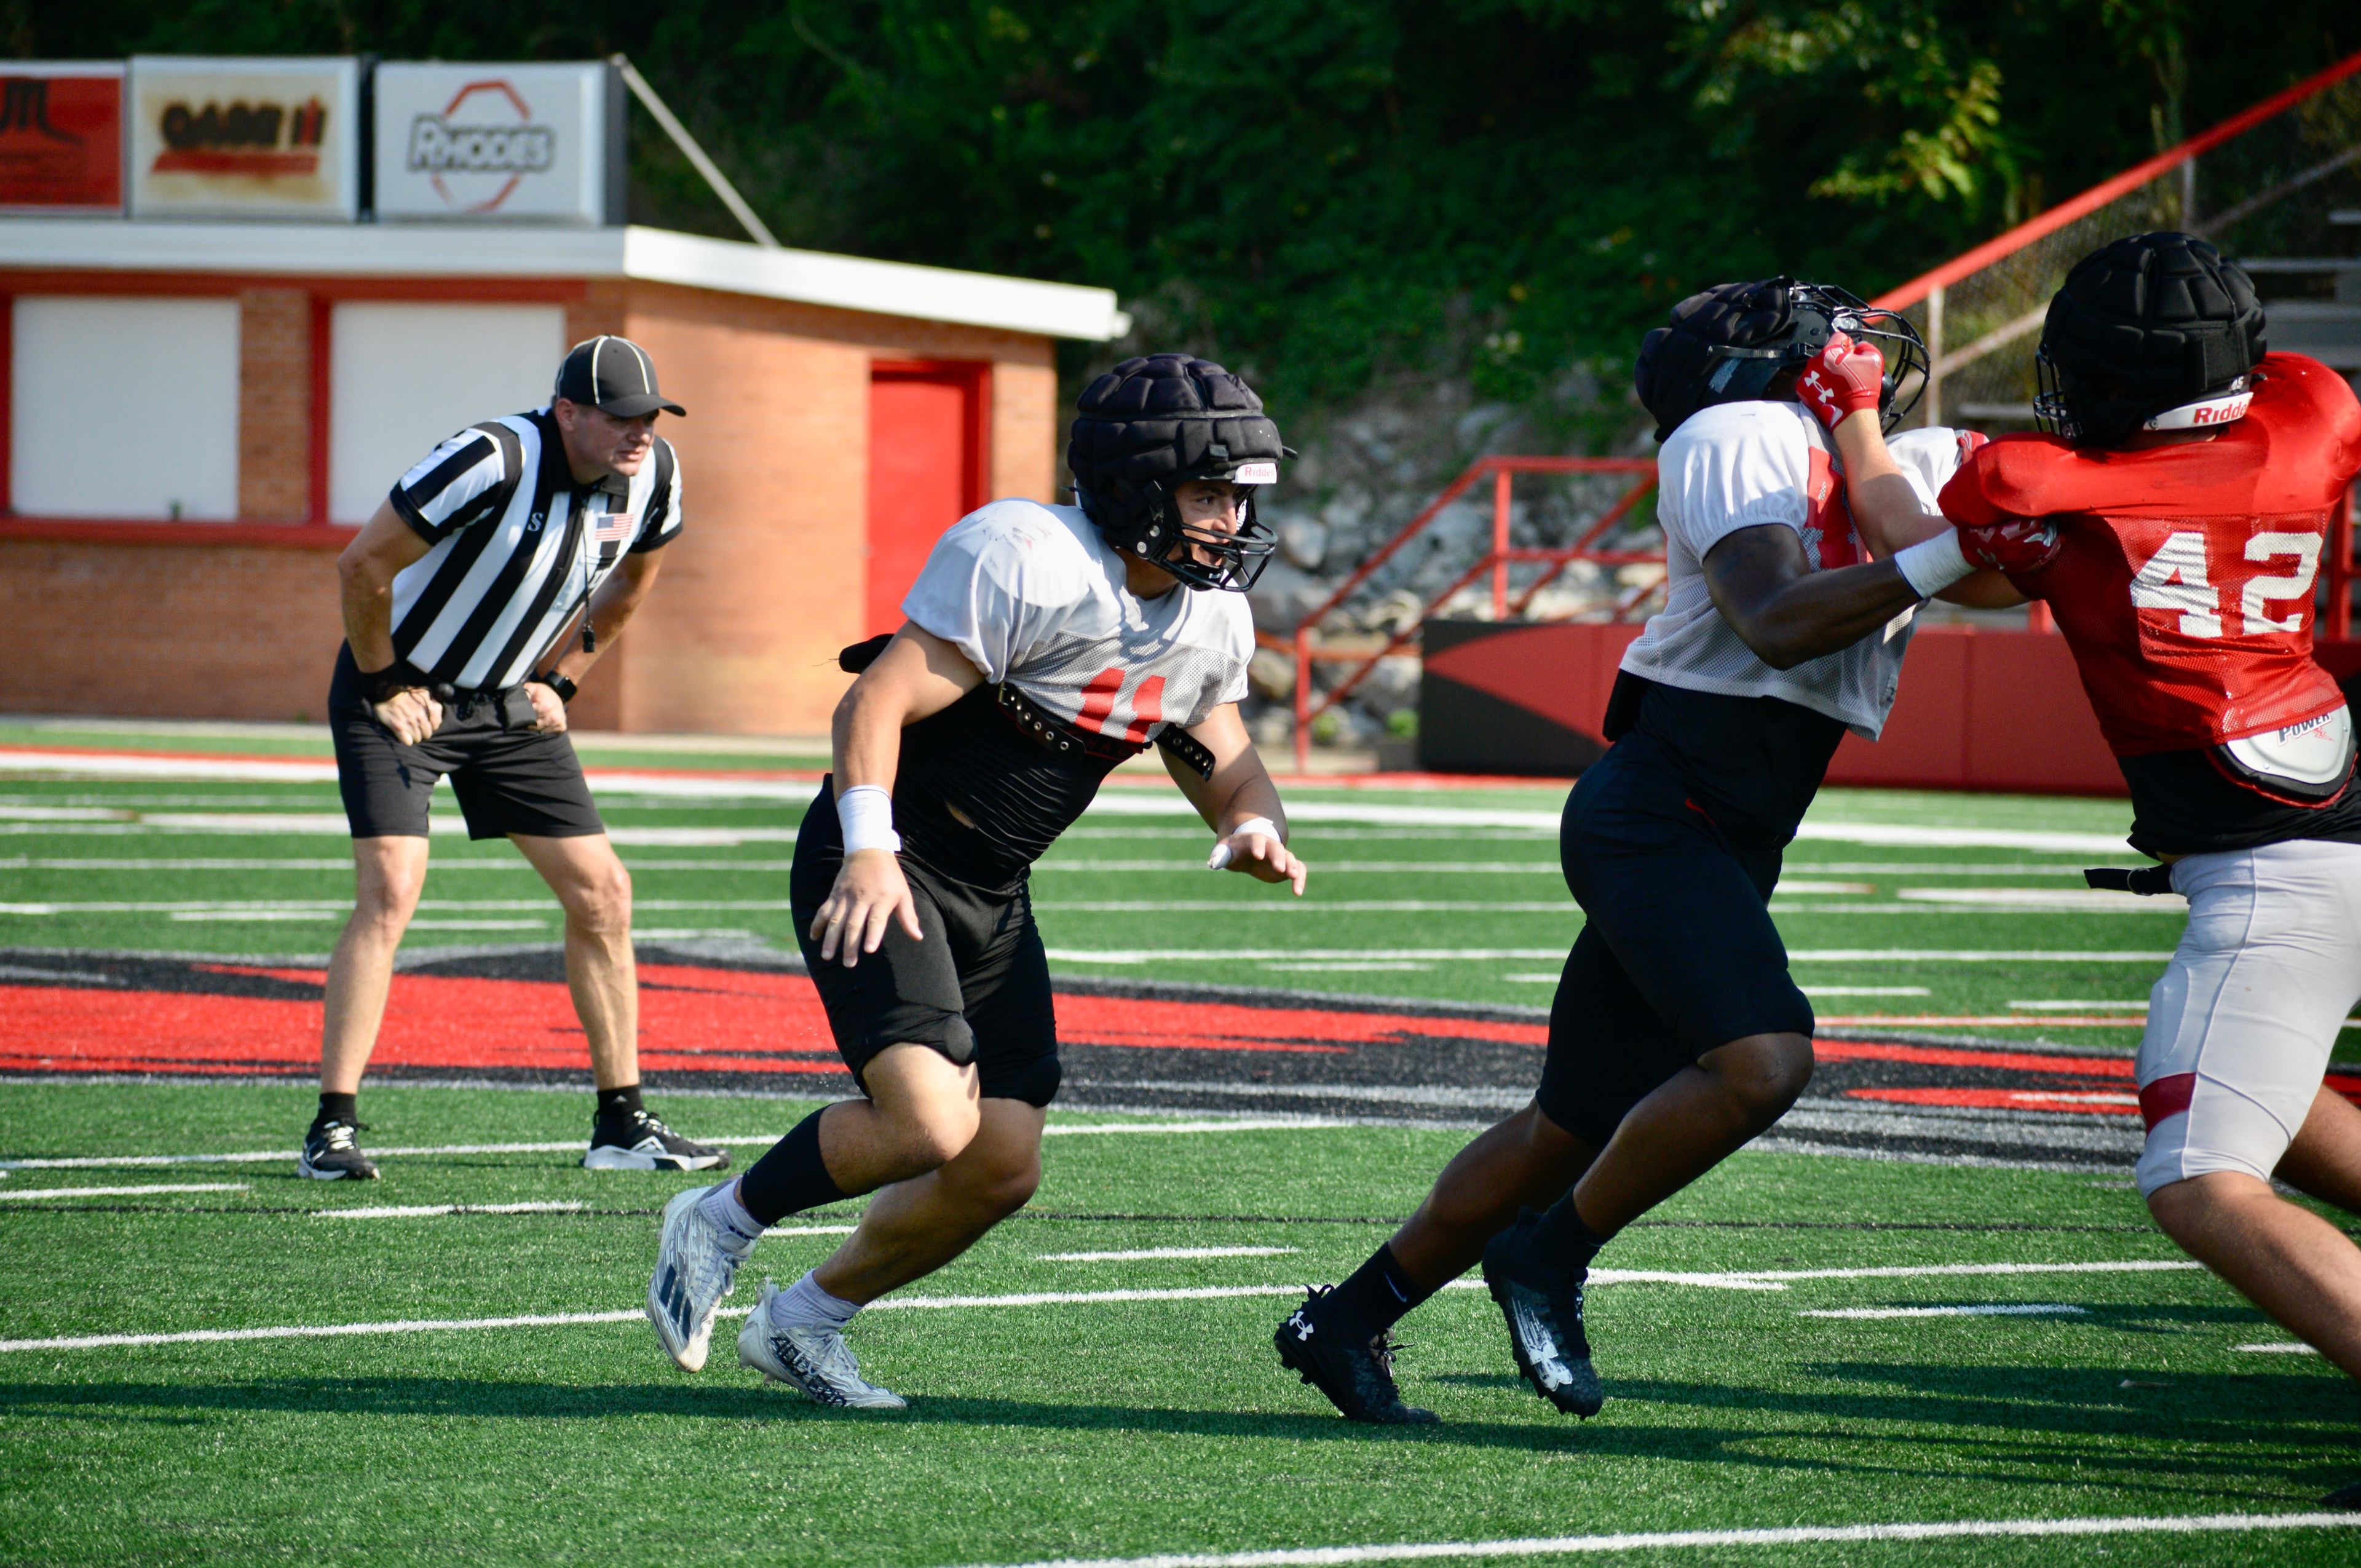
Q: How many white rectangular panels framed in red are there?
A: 2